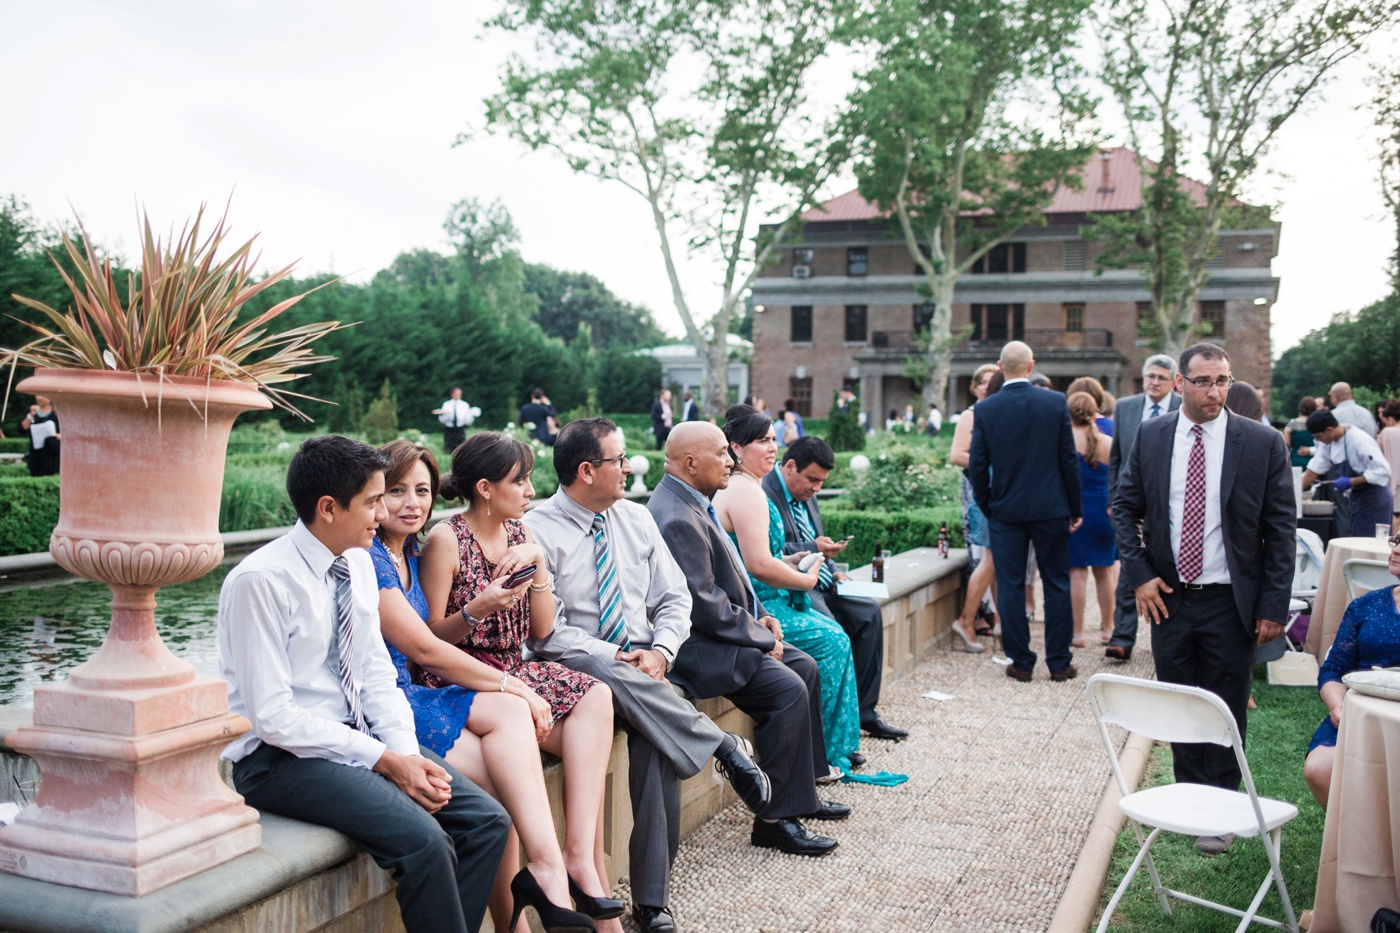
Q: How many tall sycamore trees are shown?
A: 3